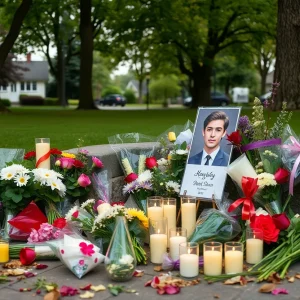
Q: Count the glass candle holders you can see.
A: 11